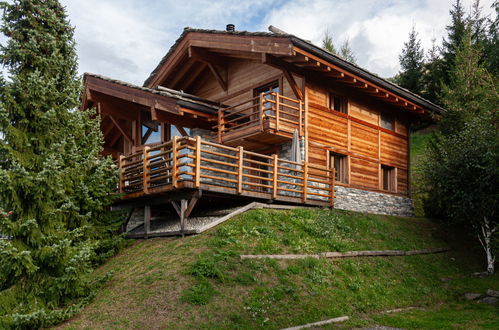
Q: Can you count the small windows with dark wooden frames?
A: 4